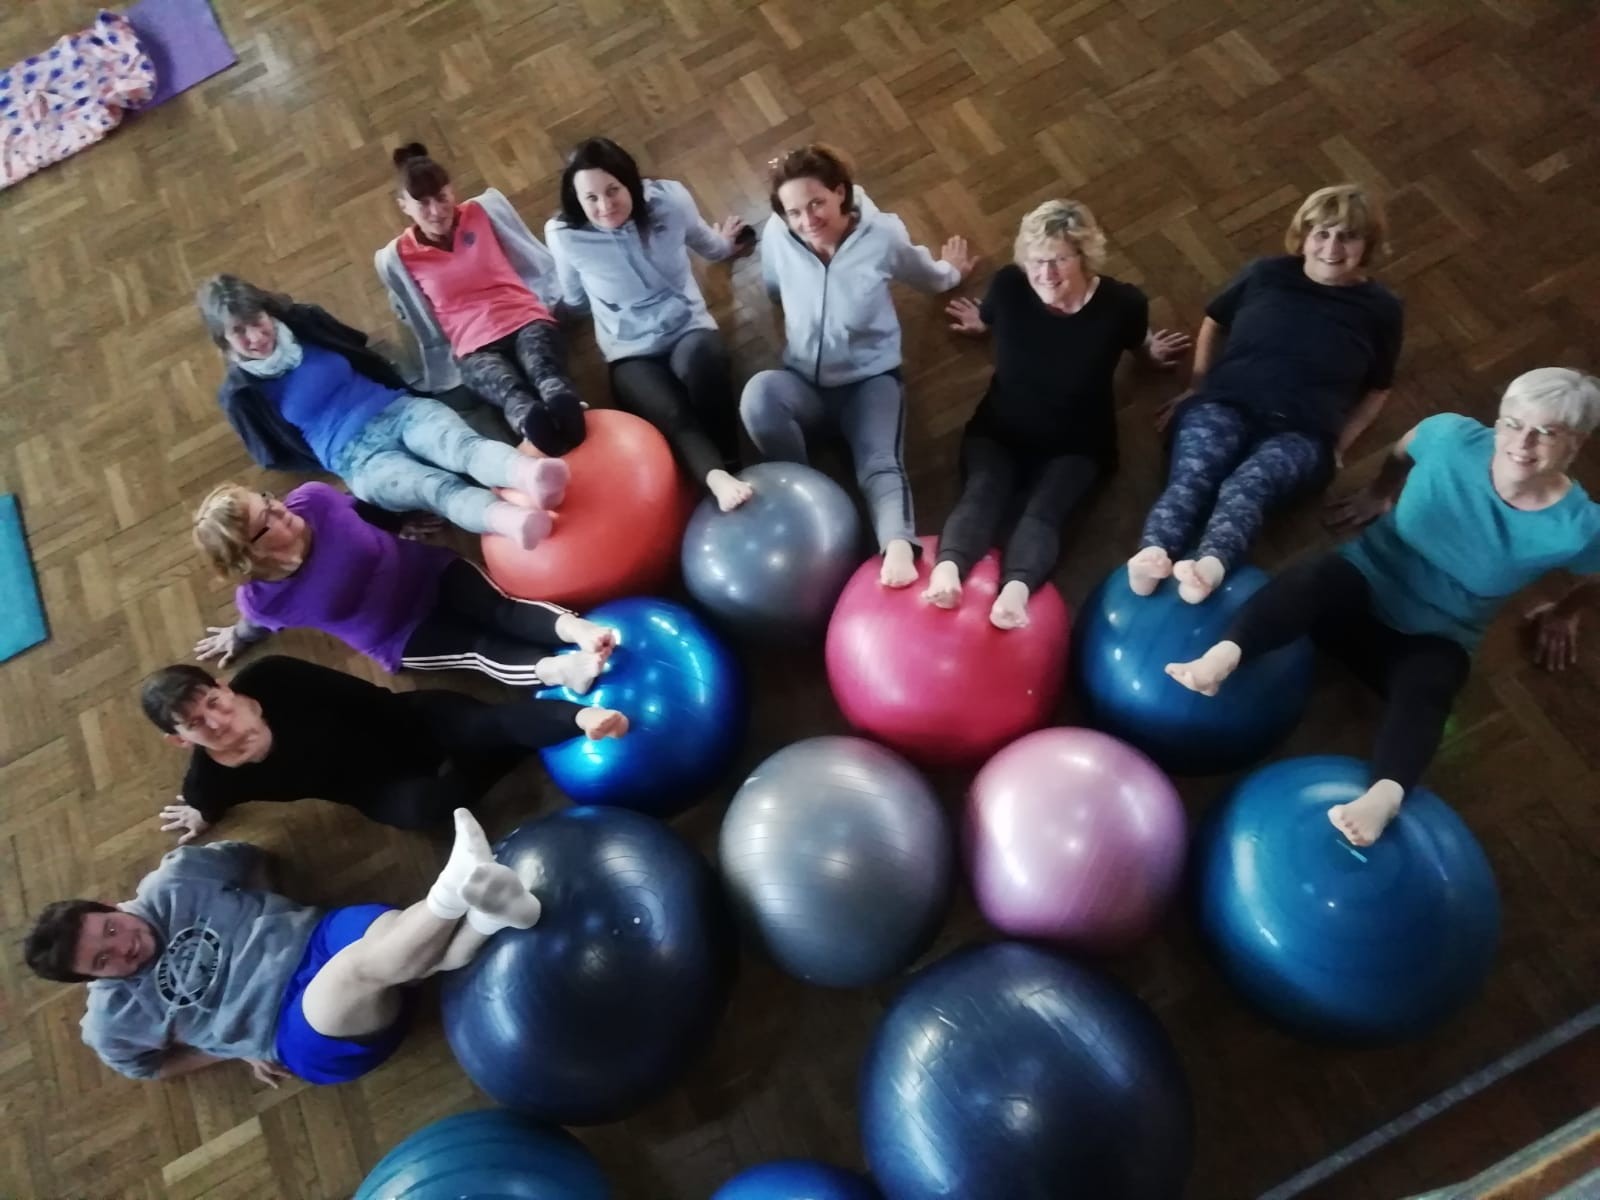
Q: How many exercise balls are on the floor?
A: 12